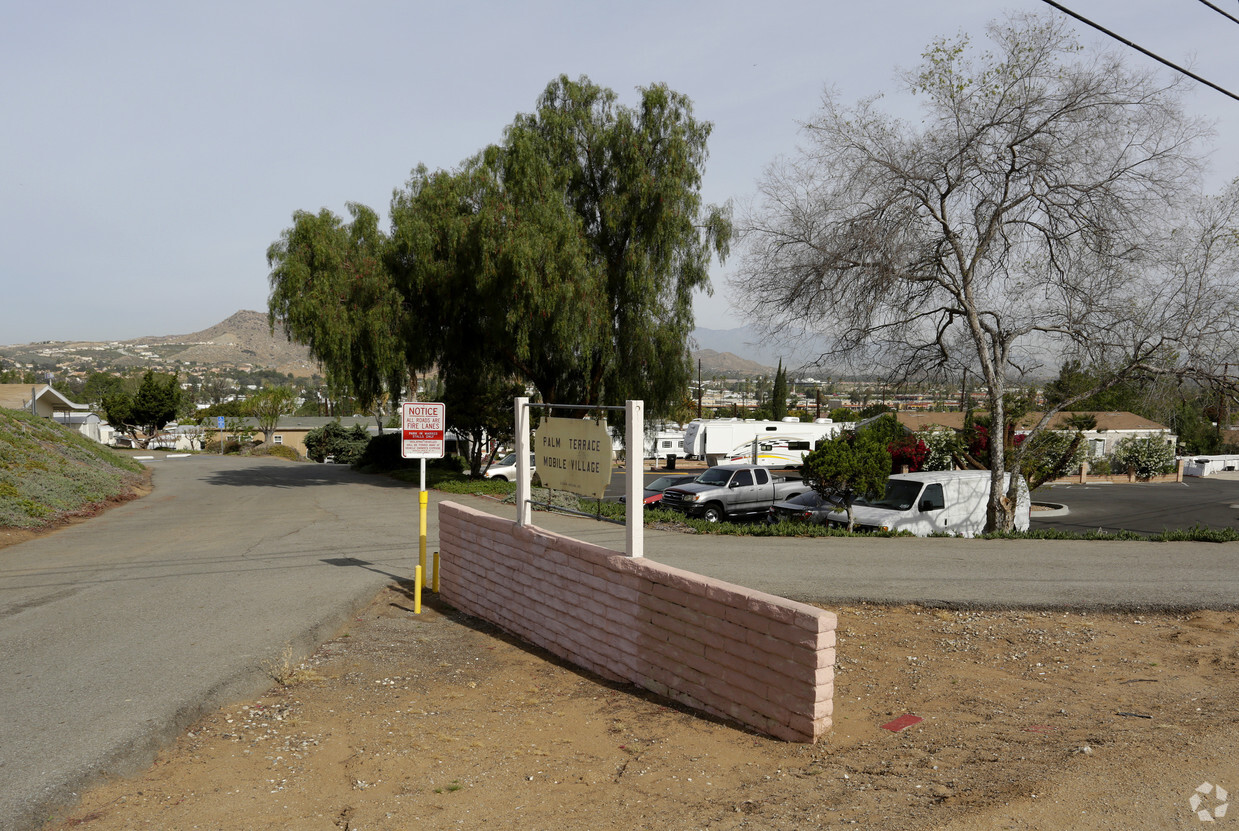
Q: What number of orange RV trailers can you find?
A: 0